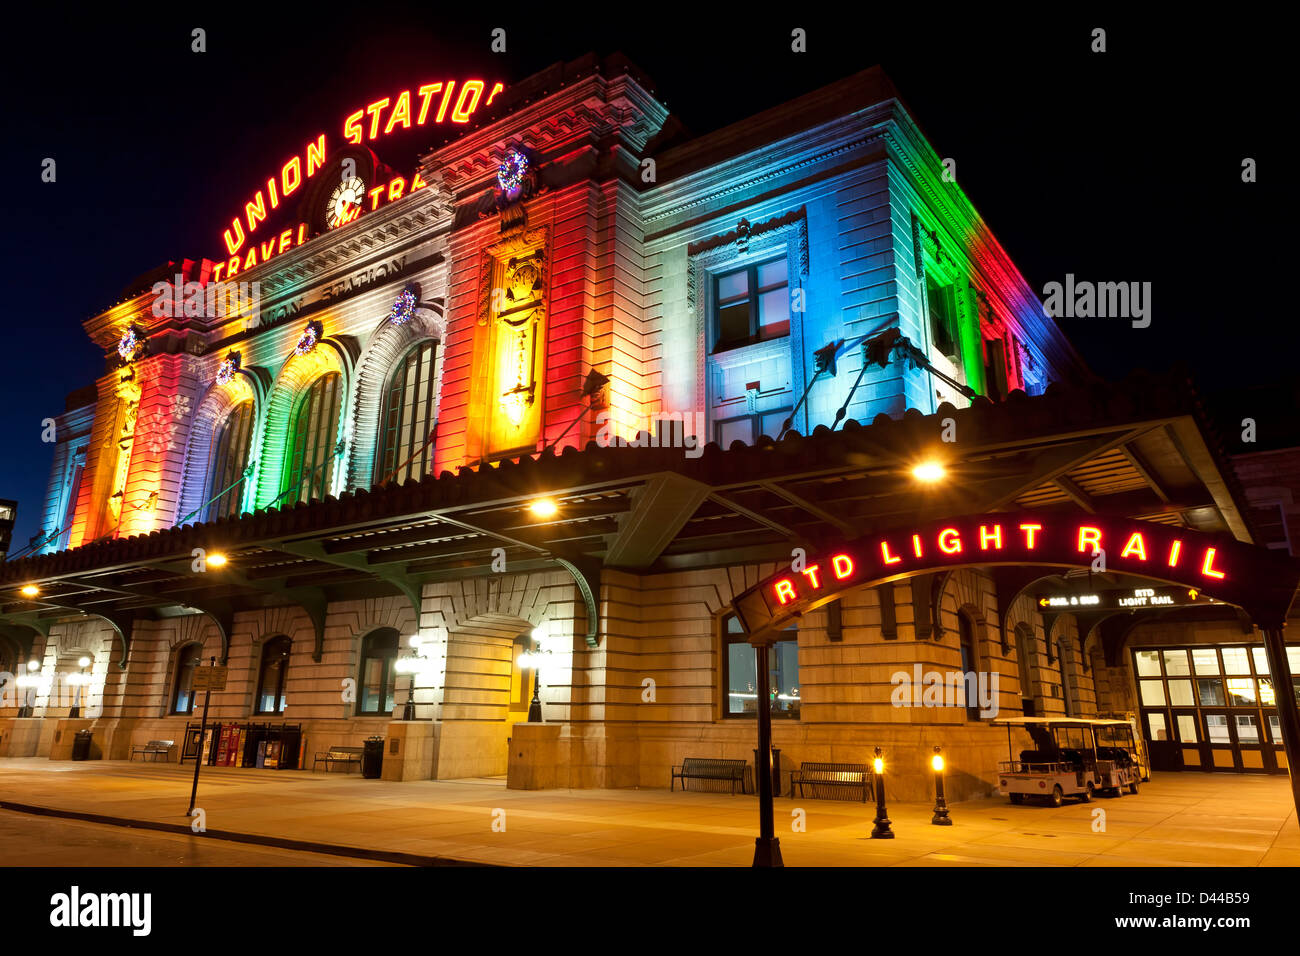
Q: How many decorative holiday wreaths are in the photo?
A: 5